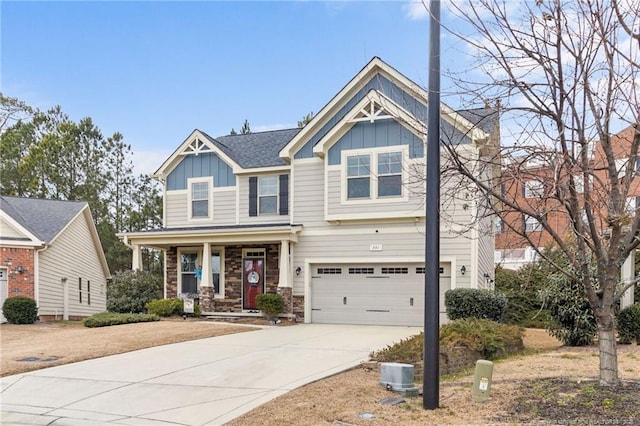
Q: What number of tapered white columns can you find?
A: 3